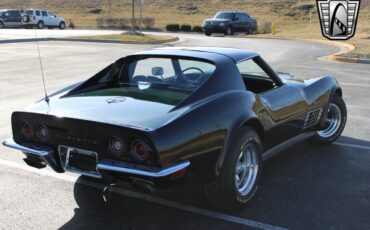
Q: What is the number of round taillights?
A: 4